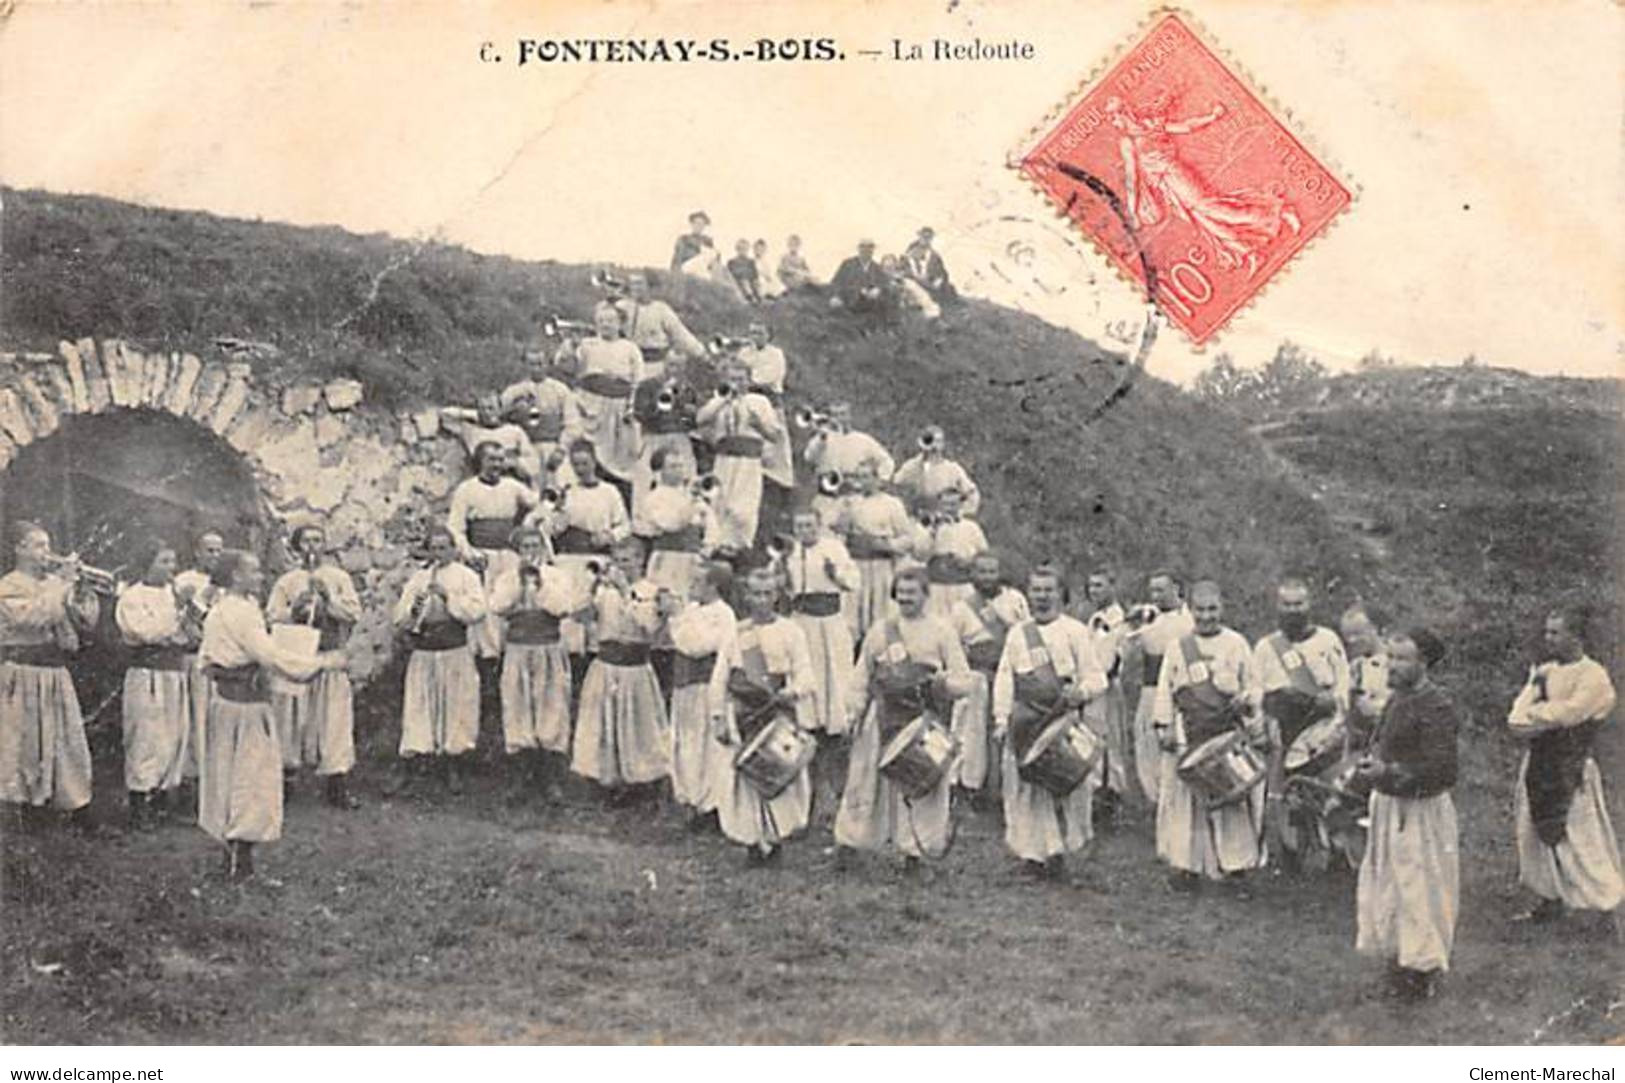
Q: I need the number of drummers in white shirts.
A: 5